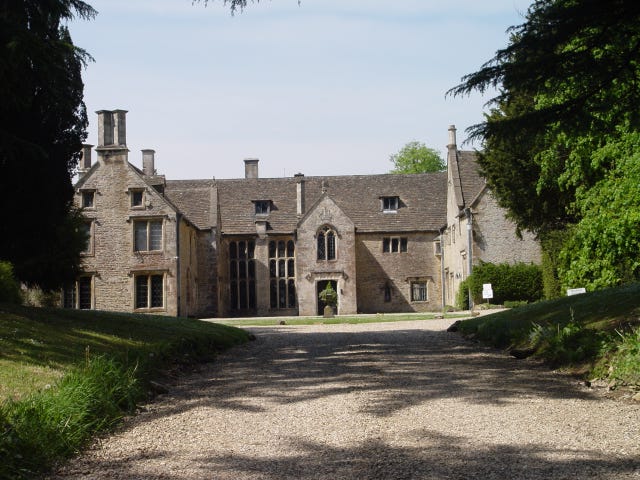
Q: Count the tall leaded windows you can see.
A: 2